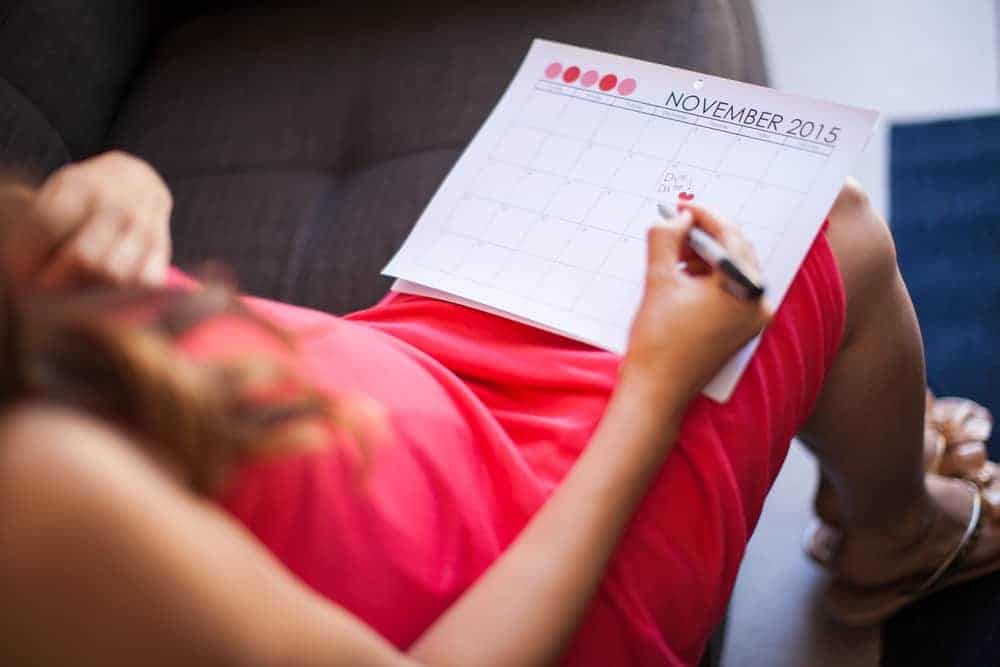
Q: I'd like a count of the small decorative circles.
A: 5